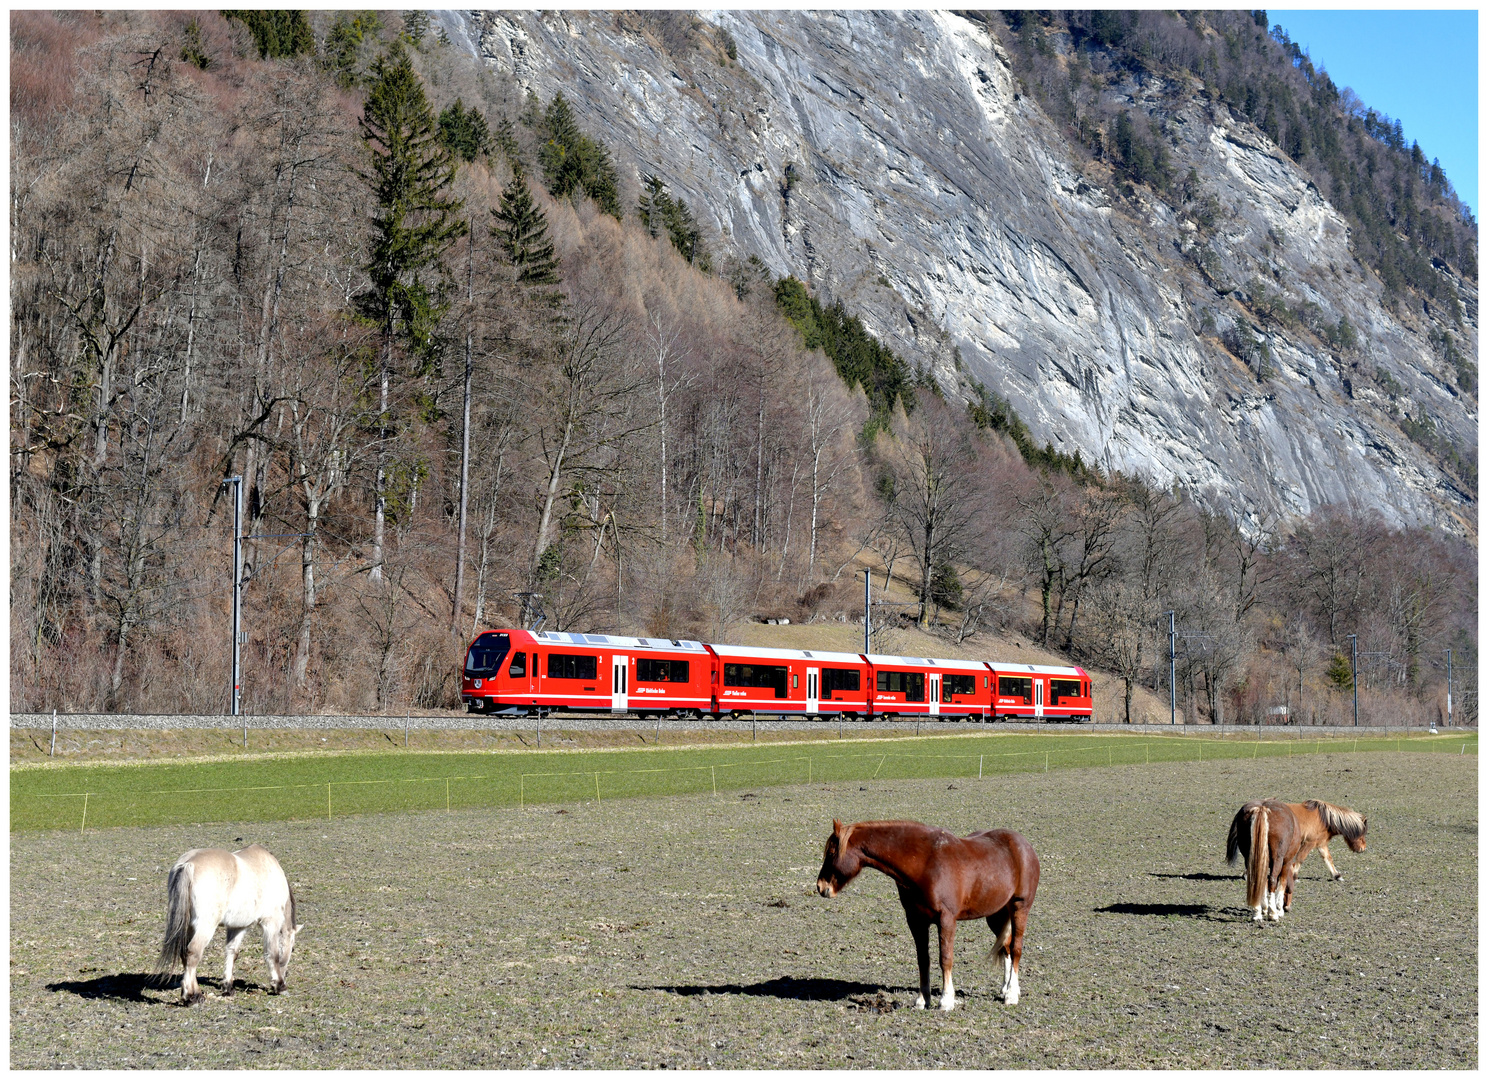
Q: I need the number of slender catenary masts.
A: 5